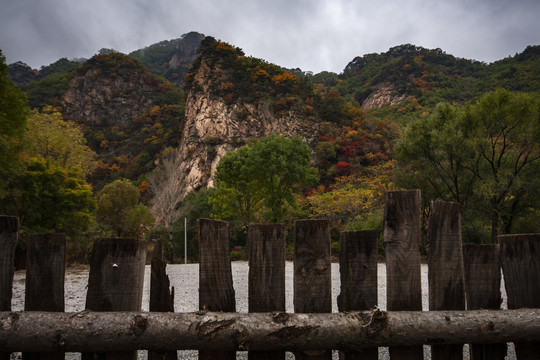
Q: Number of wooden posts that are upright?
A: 12